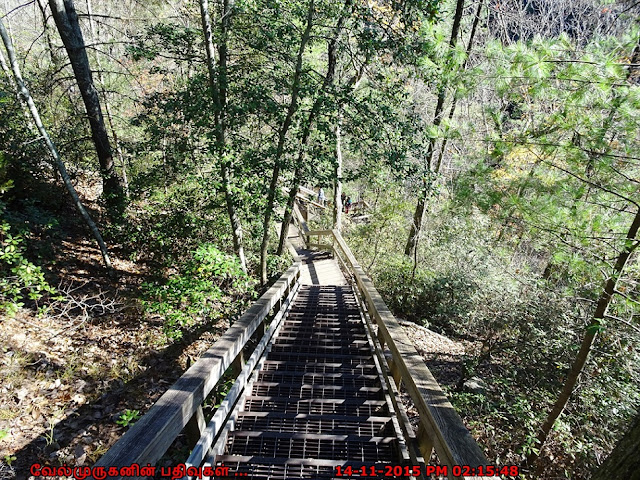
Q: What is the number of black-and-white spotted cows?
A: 0